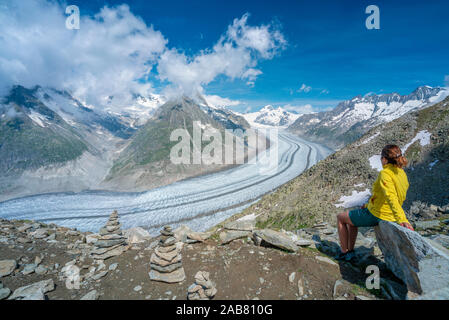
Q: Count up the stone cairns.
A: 3